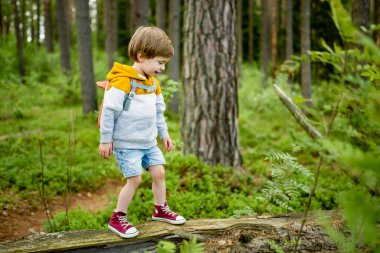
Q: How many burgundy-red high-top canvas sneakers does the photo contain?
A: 2